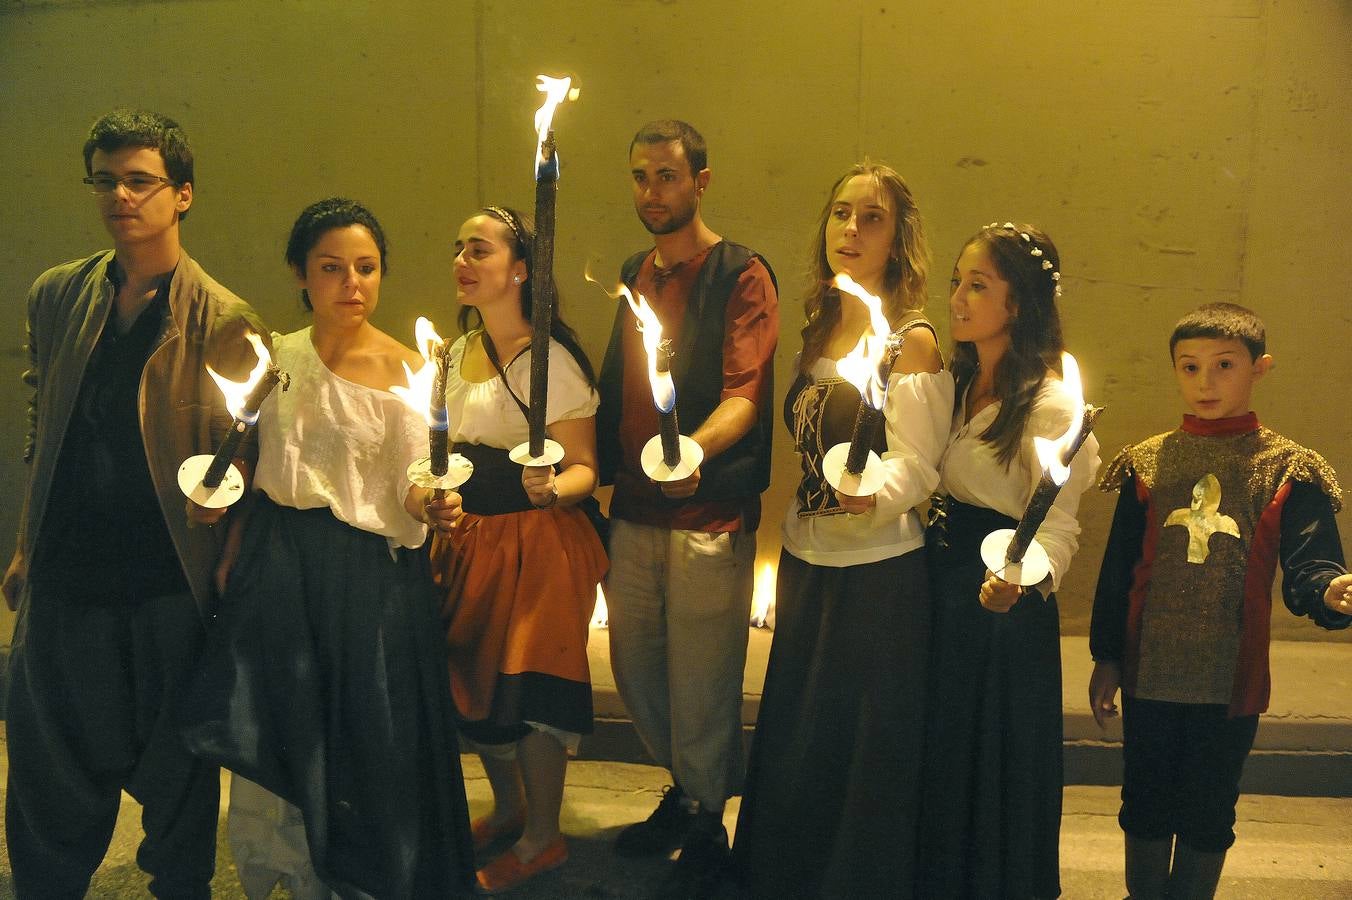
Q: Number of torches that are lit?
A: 6